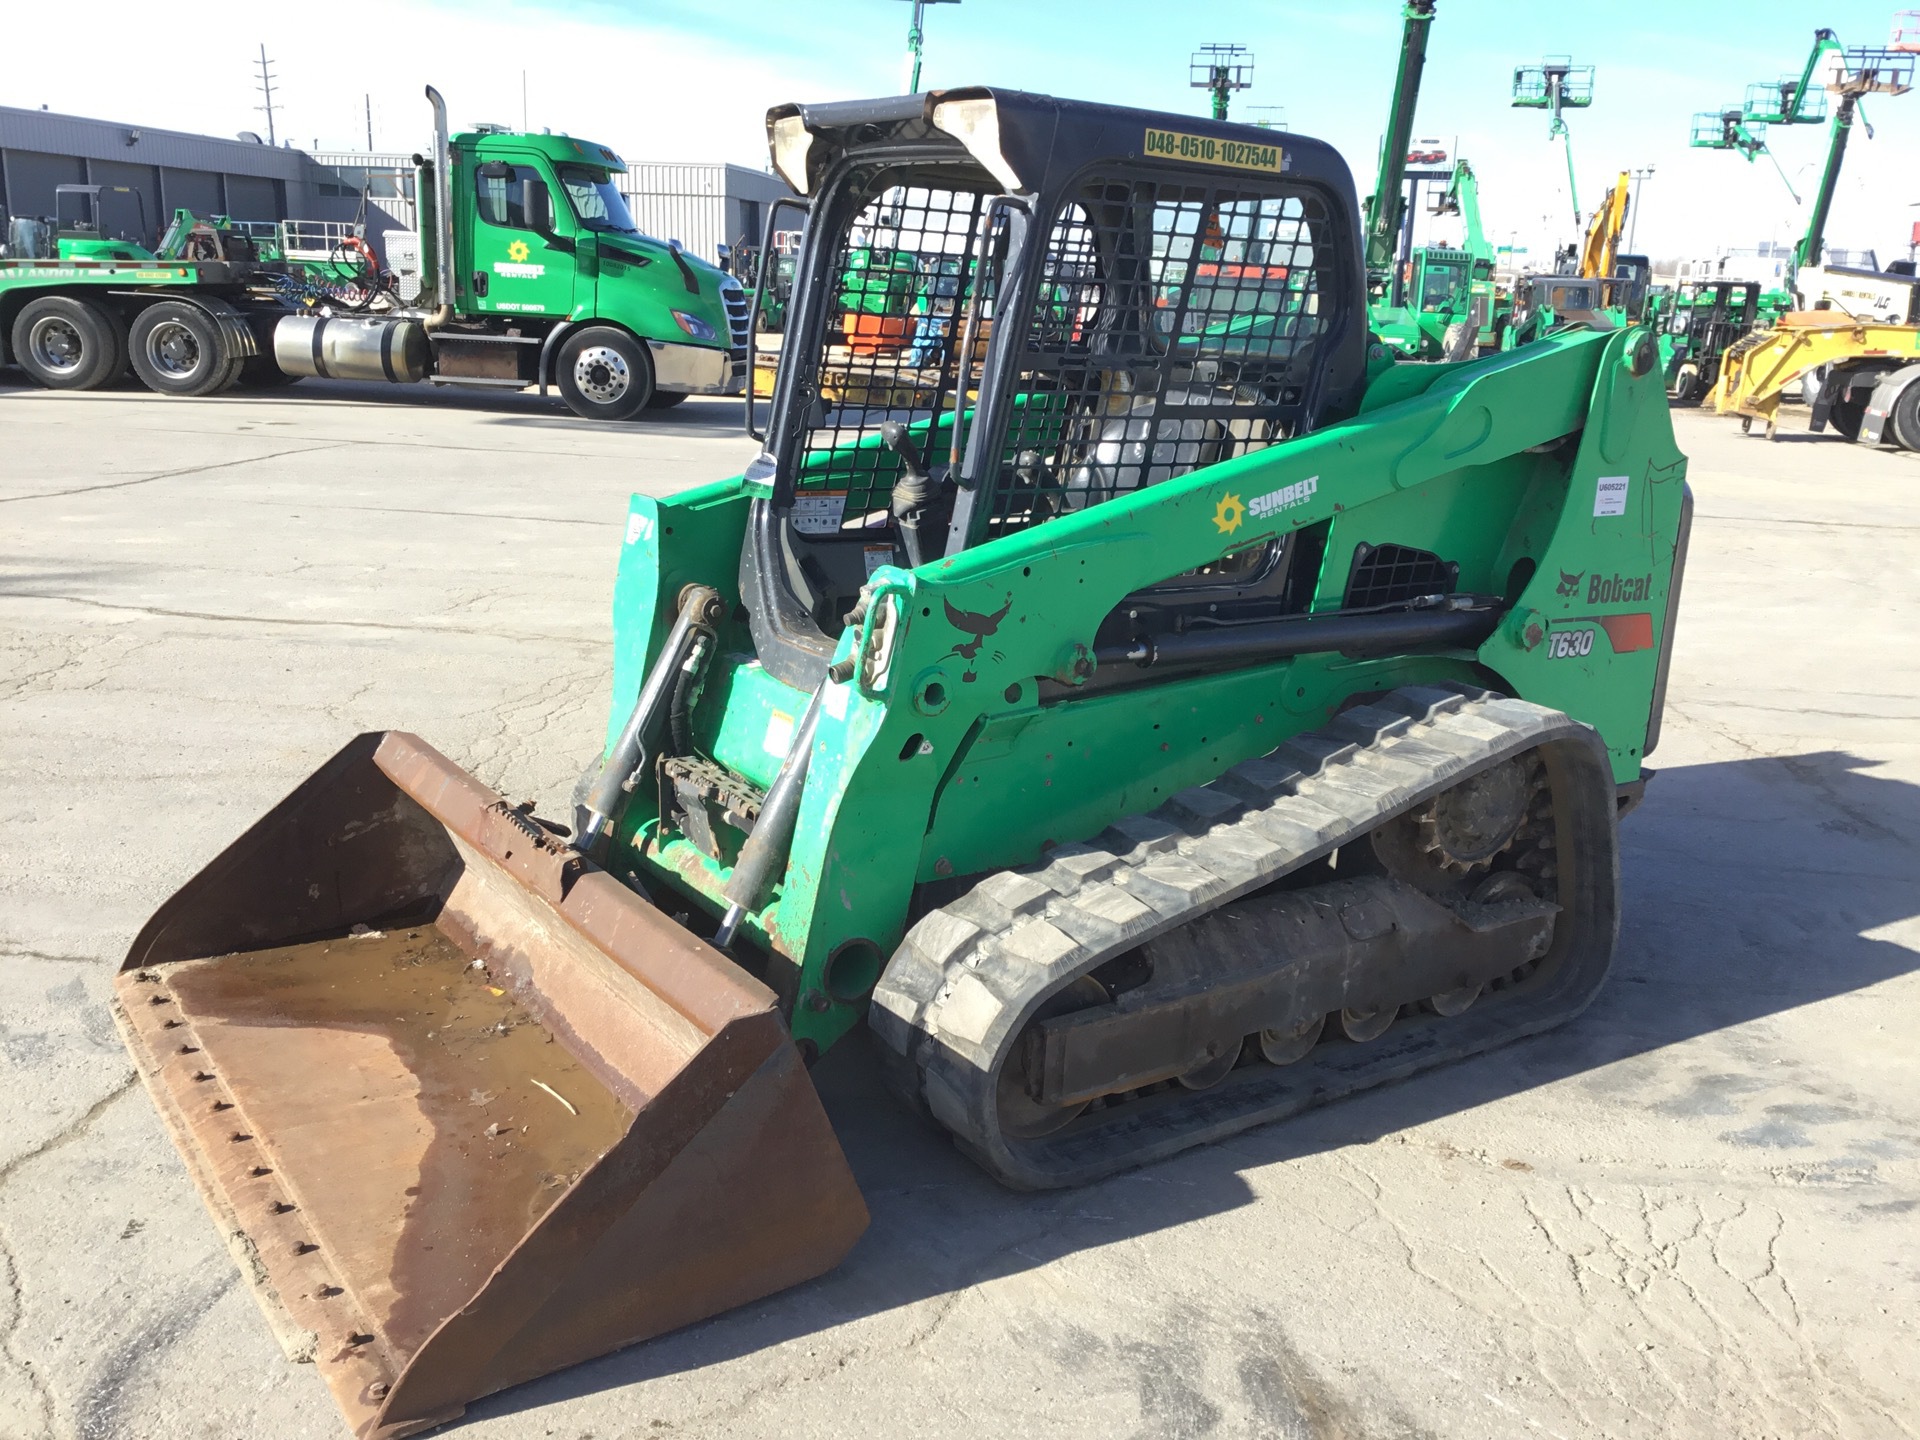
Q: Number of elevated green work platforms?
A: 3